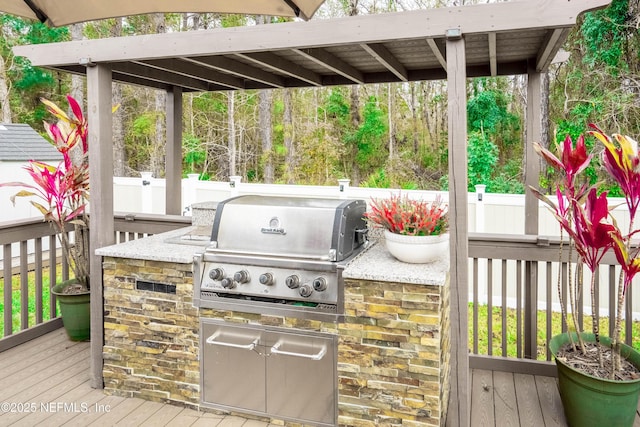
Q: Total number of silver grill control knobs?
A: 7